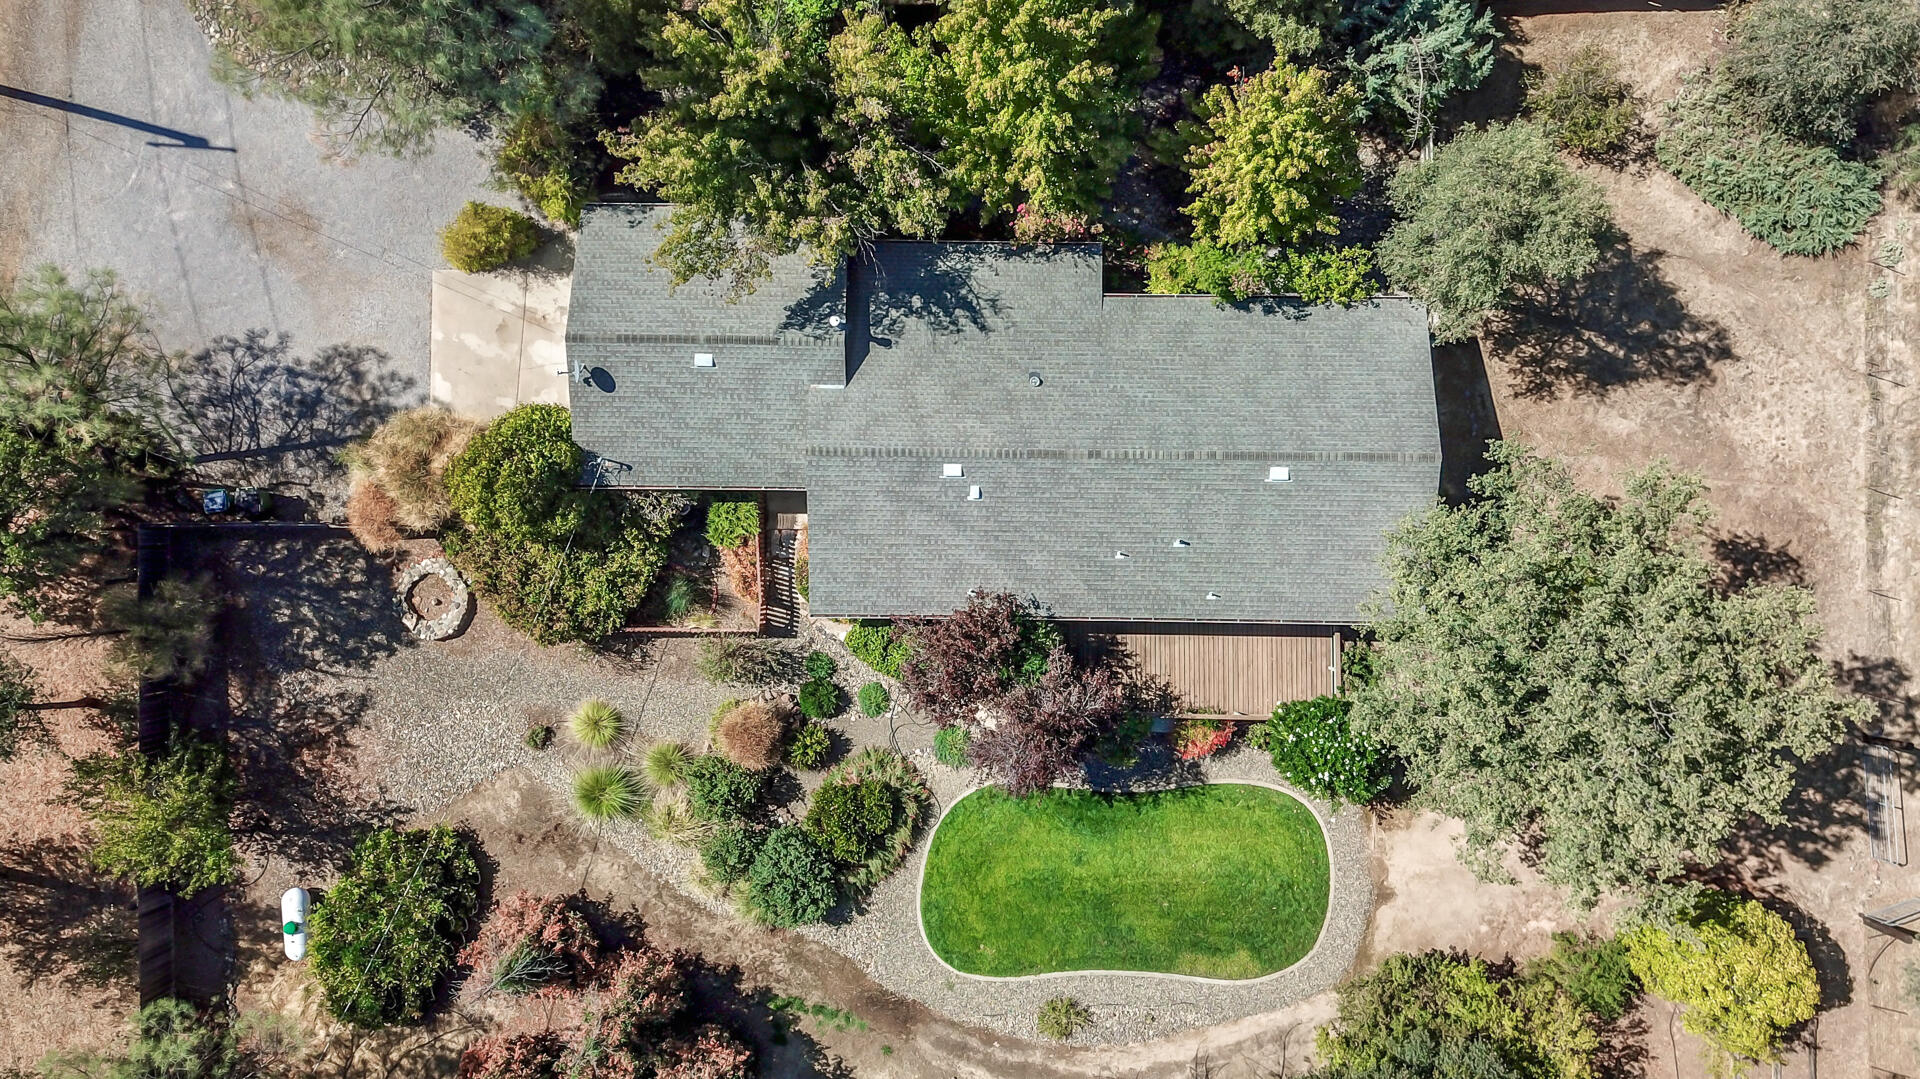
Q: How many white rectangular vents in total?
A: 4